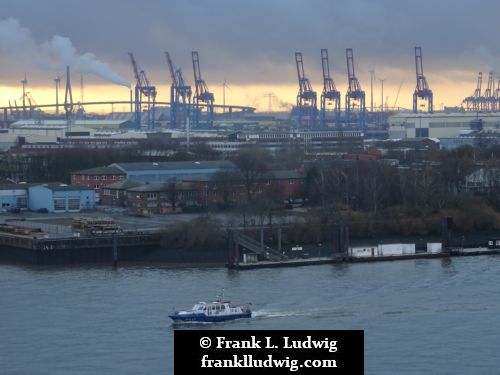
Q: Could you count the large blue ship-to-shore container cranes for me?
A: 7